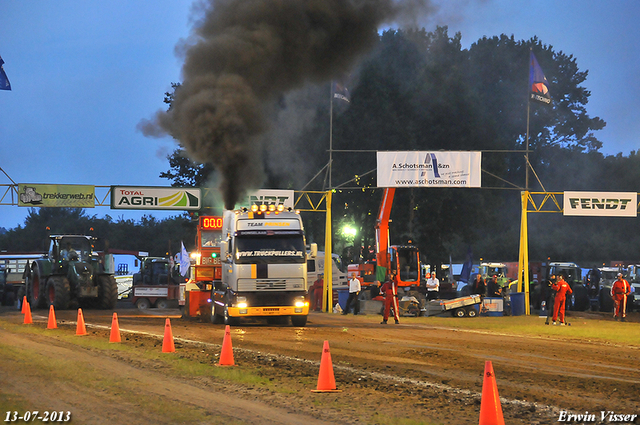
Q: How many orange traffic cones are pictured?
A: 9